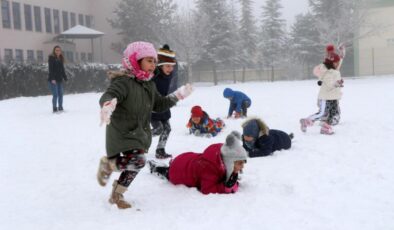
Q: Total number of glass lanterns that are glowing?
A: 0